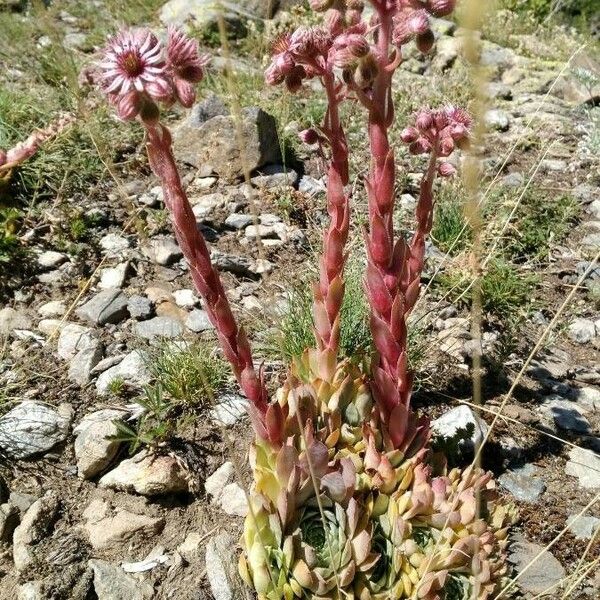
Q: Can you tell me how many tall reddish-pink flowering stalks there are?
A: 4